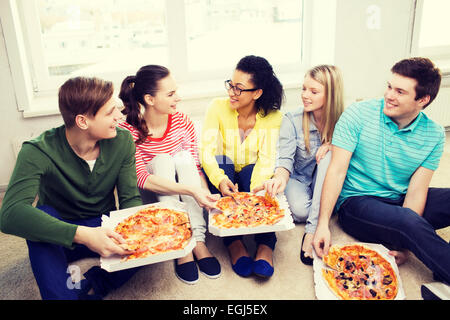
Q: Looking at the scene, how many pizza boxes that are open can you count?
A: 3